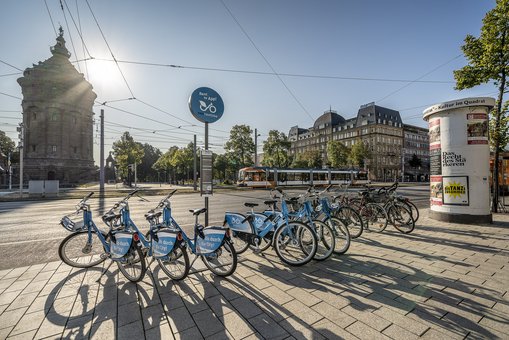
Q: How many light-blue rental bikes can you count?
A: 6